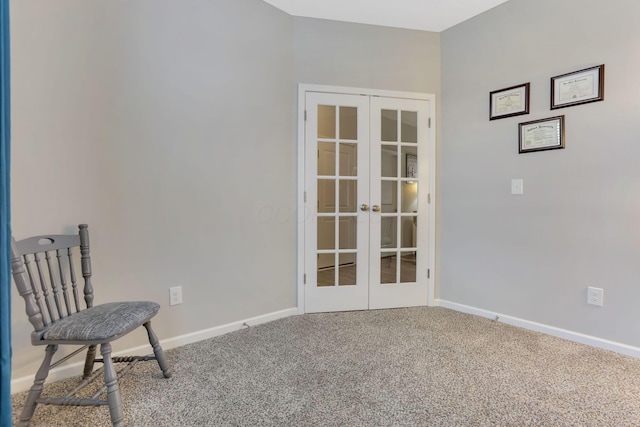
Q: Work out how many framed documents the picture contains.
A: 3